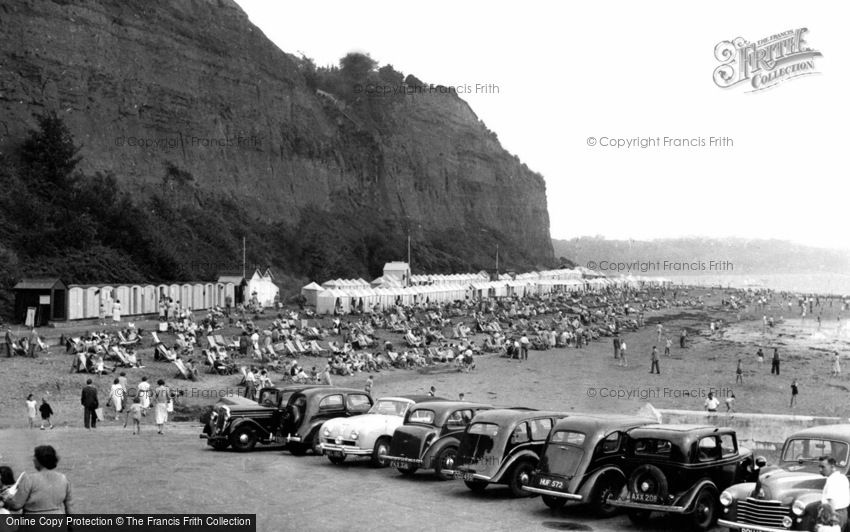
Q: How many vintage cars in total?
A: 8